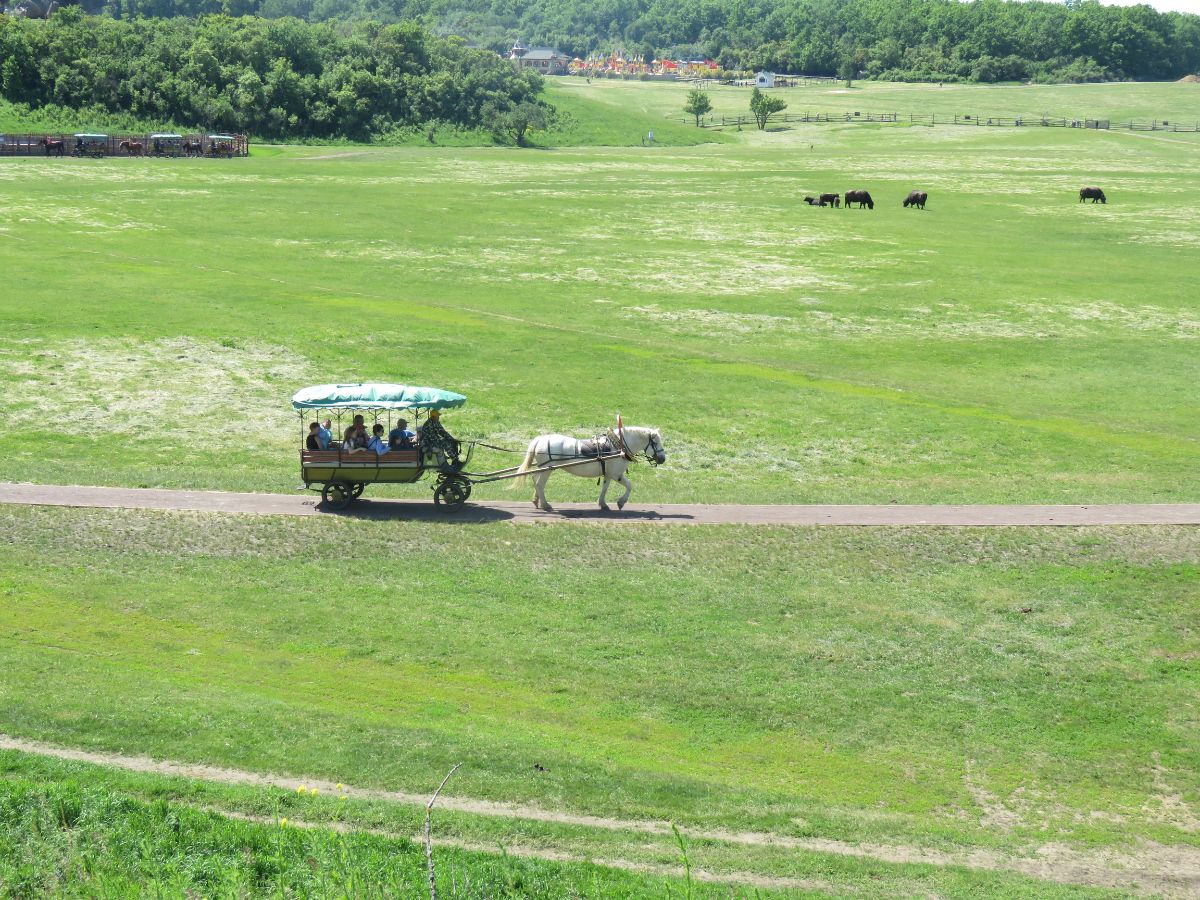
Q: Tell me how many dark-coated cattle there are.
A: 5